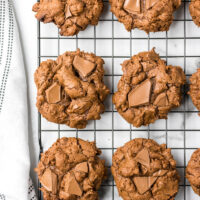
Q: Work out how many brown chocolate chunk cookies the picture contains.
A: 9